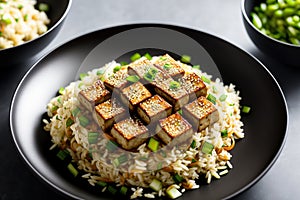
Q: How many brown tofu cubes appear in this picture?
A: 12